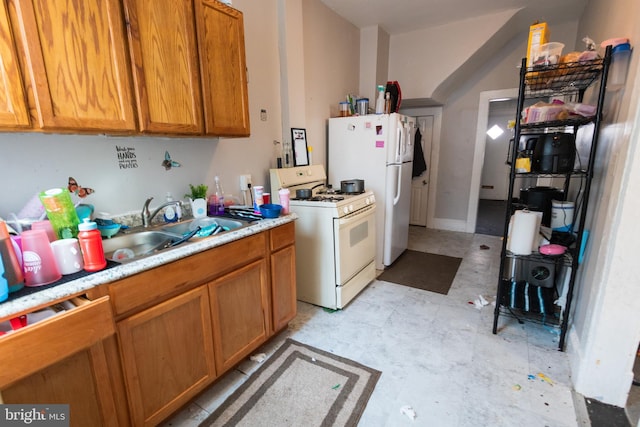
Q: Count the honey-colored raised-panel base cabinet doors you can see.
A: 4